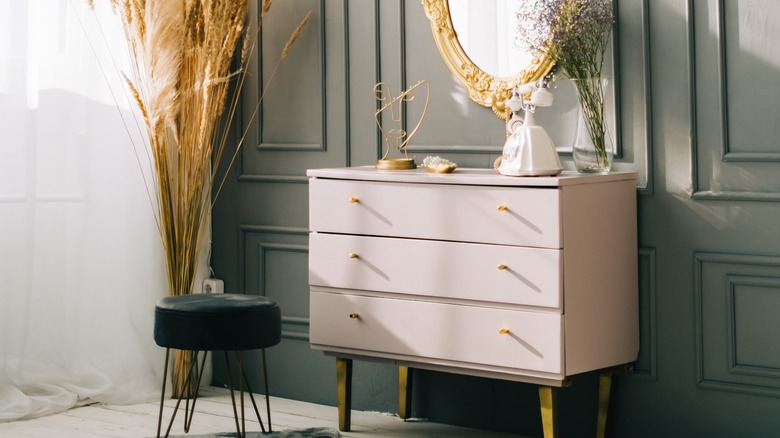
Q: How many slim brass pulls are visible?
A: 6